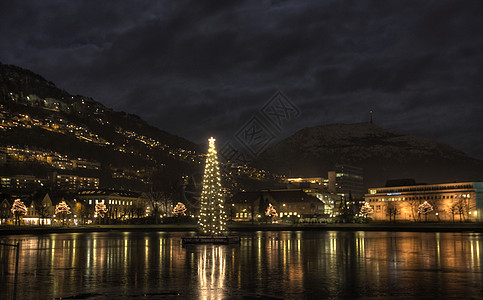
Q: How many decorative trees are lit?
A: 8